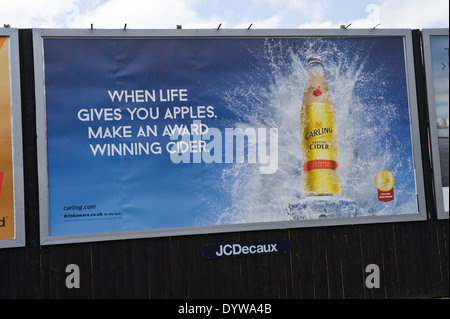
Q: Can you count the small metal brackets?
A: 6